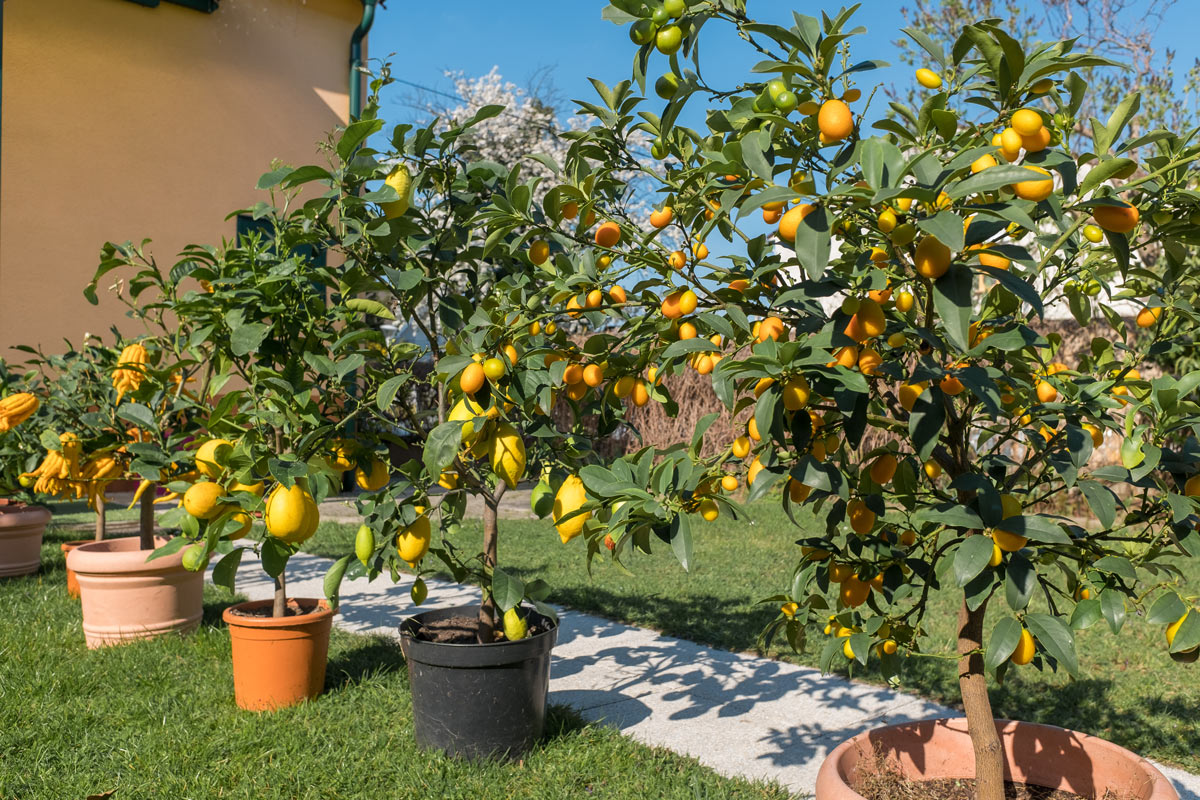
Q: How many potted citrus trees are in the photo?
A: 6